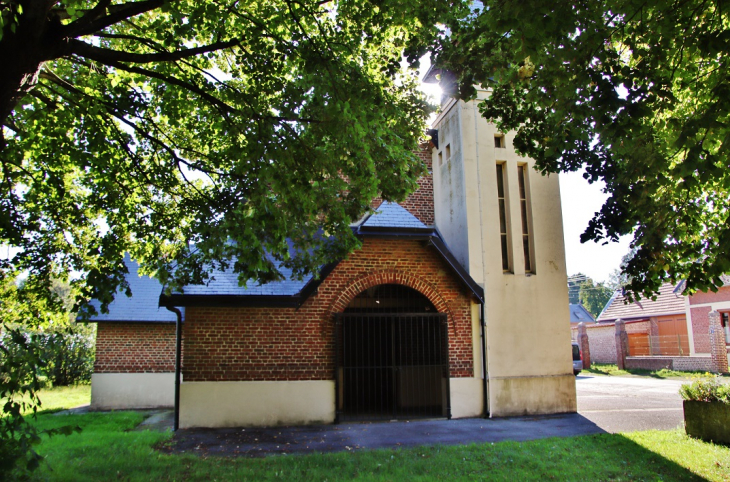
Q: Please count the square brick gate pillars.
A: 3